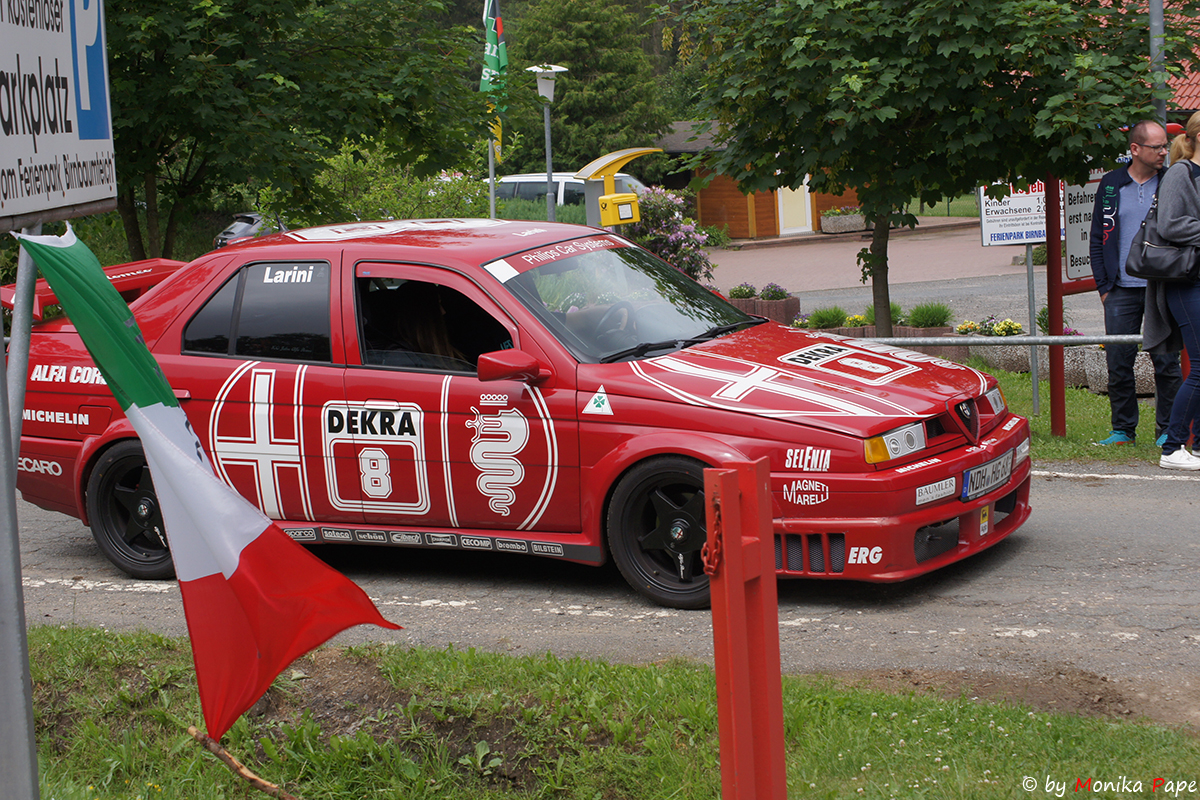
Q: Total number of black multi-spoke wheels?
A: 2